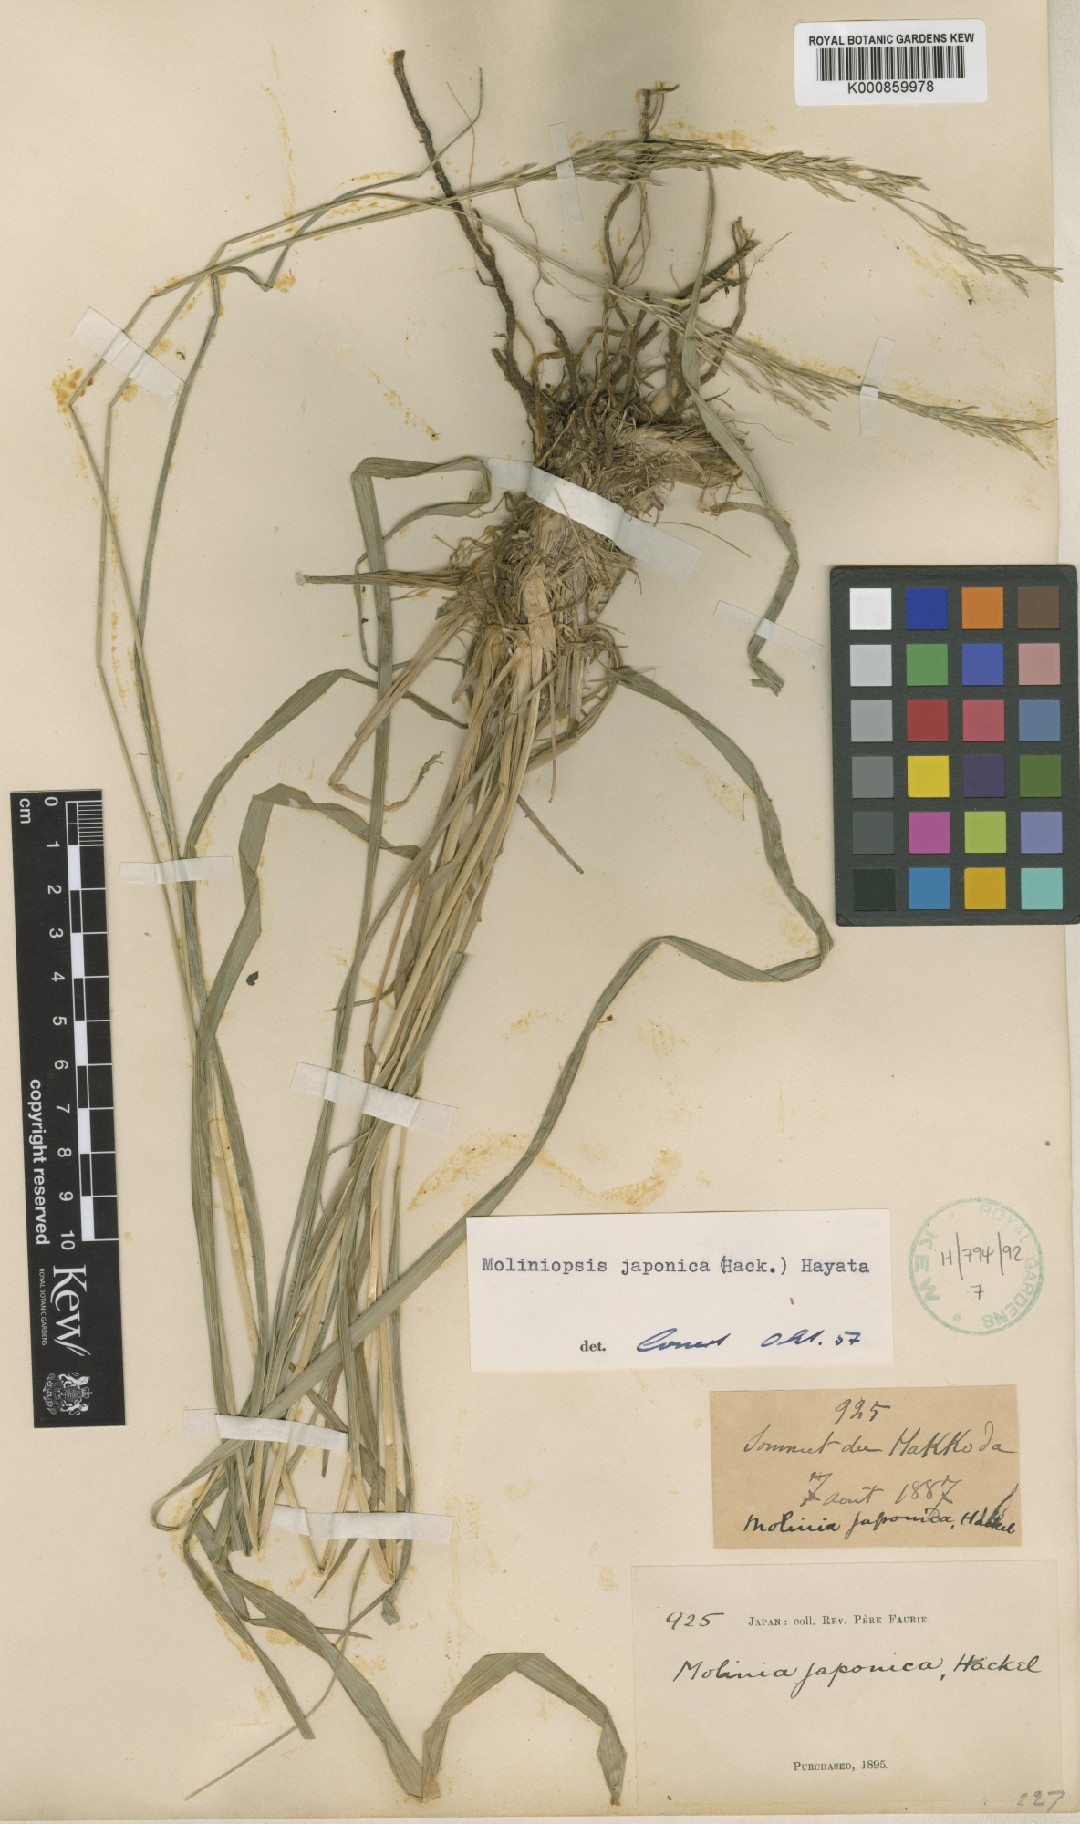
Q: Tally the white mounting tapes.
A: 9